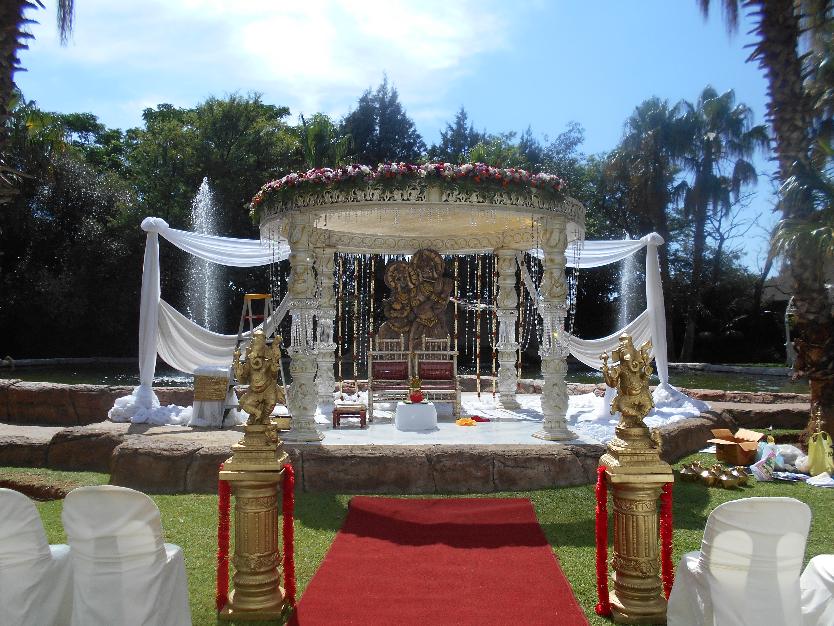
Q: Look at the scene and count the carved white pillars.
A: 4